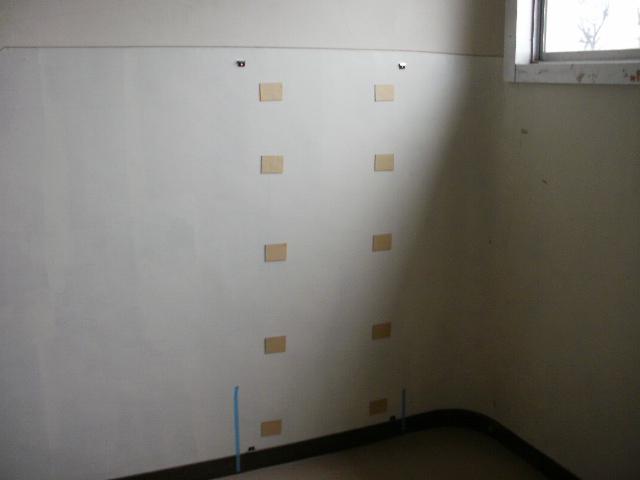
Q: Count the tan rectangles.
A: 10